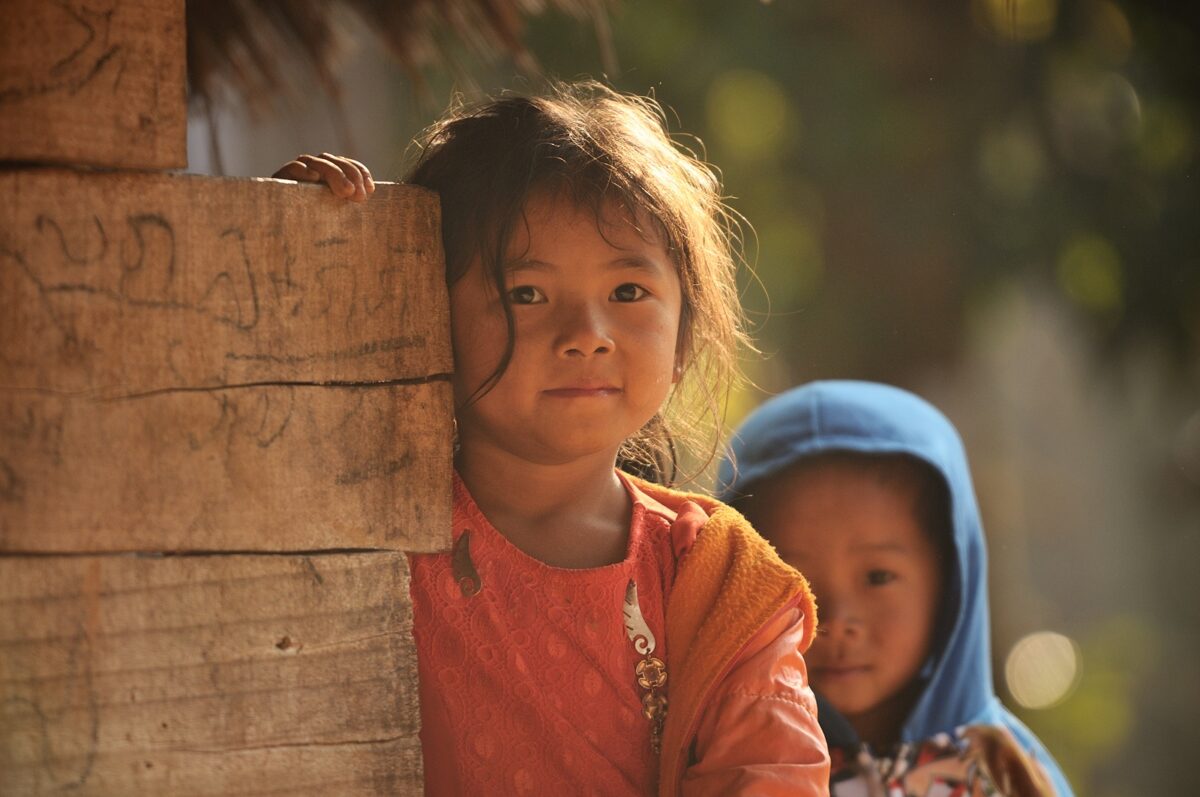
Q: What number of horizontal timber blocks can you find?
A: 3